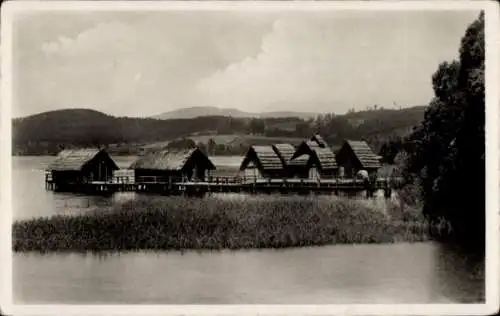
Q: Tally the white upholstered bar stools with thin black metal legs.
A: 0